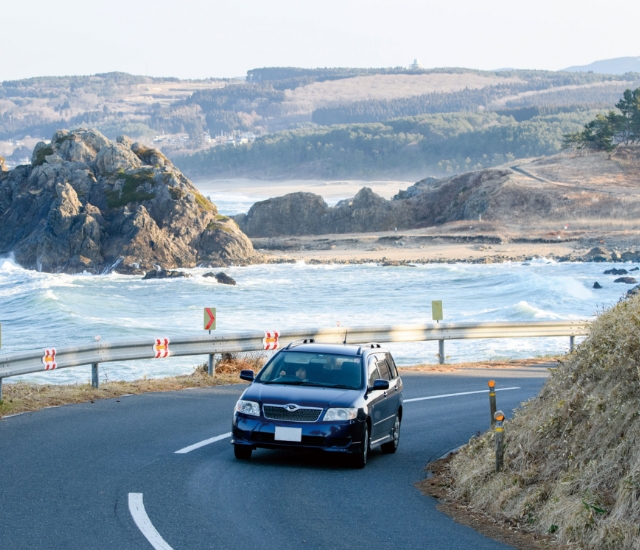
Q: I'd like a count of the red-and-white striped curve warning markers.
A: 3